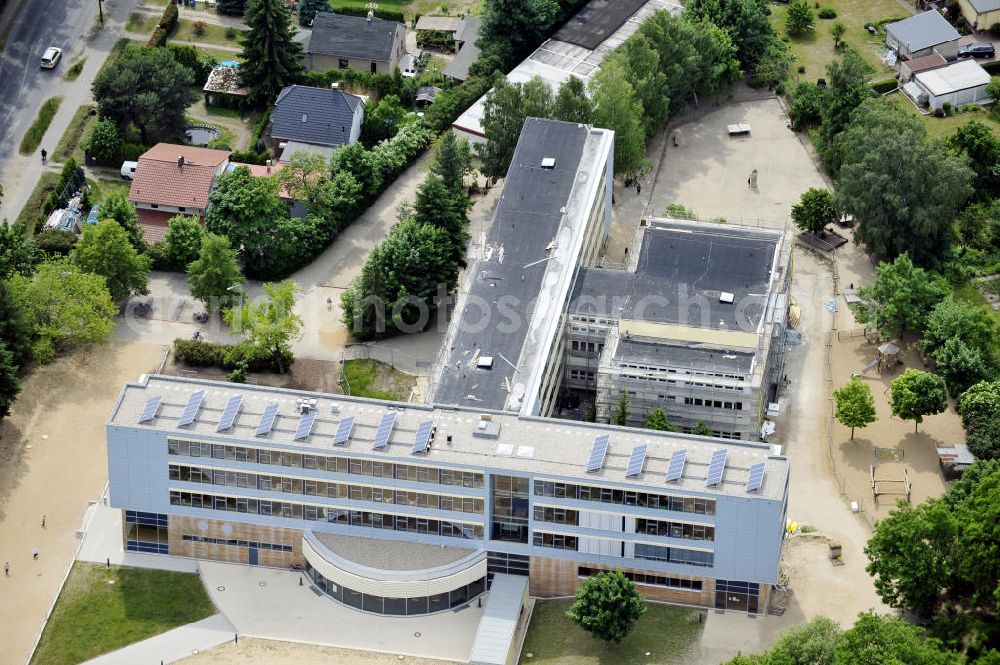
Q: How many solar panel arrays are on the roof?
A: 13